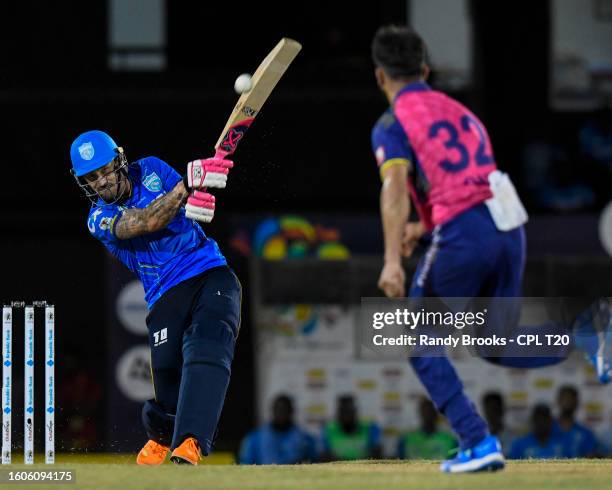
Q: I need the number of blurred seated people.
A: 6